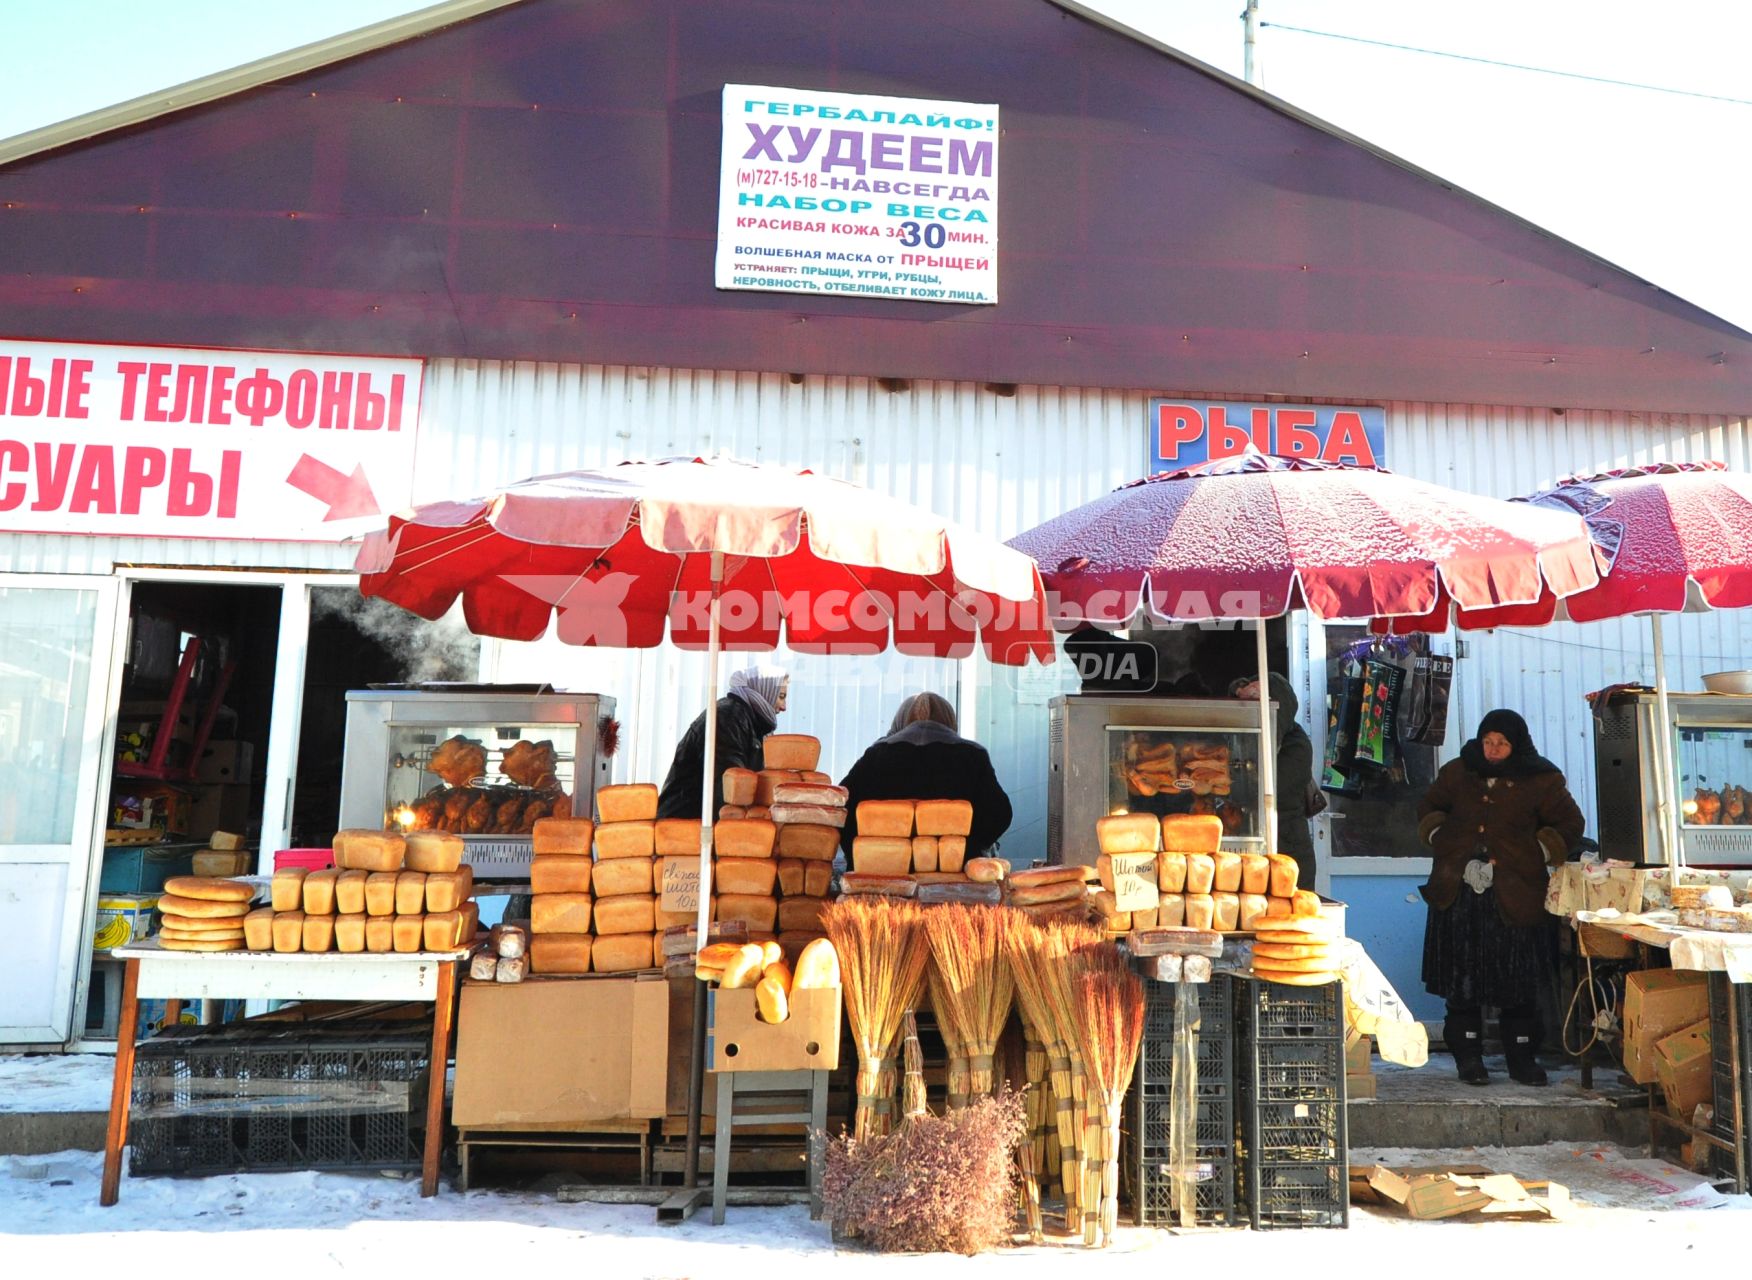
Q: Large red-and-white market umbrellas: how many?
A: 3